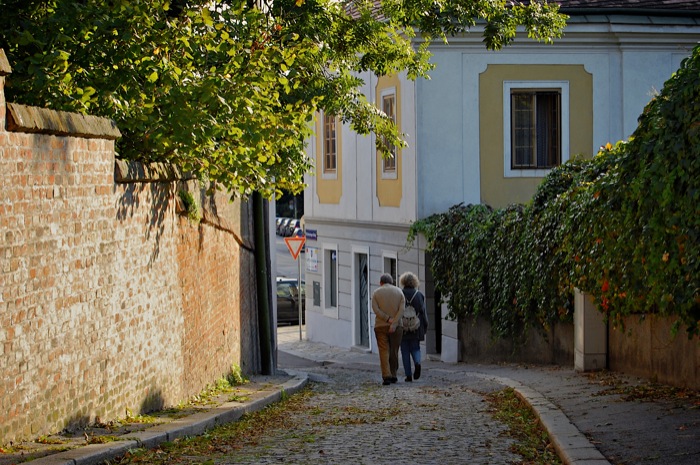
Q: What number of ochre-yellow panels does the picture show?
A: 3